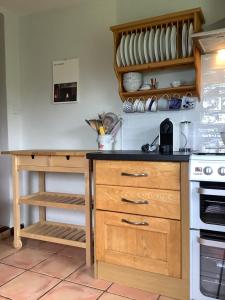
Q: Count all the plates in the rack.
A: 14